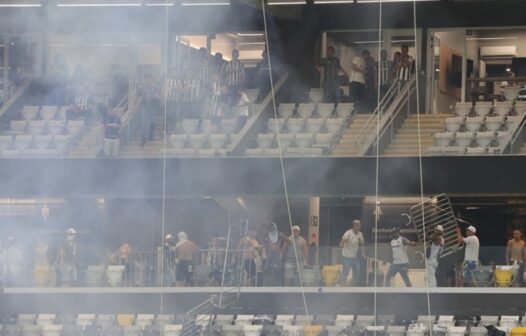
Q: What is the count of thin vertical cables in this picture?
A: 4